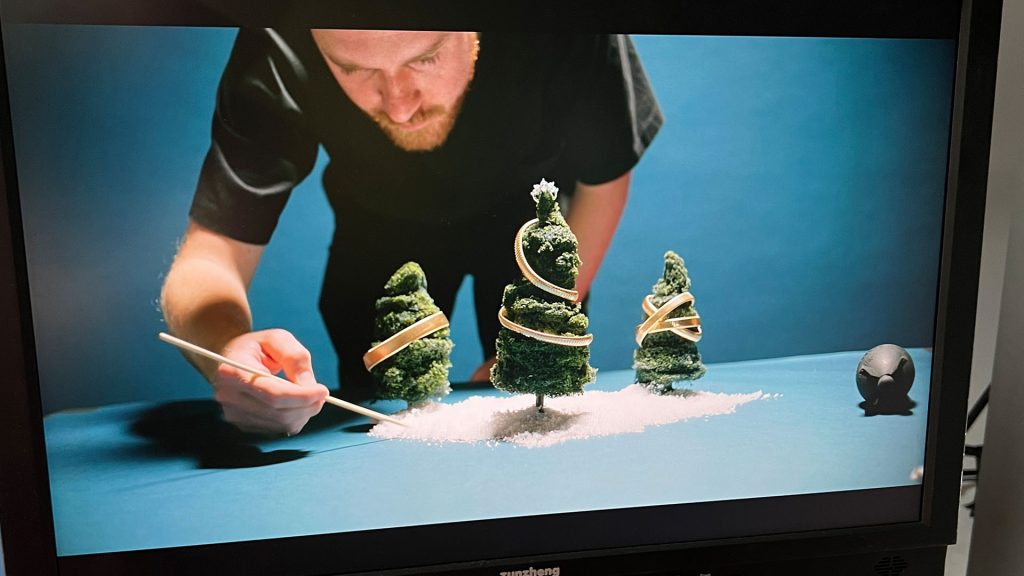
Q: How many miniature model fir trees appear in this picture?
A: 3